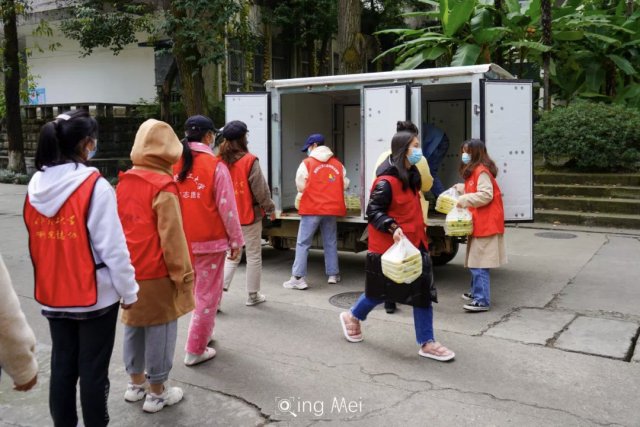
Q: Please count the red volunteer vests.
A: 7